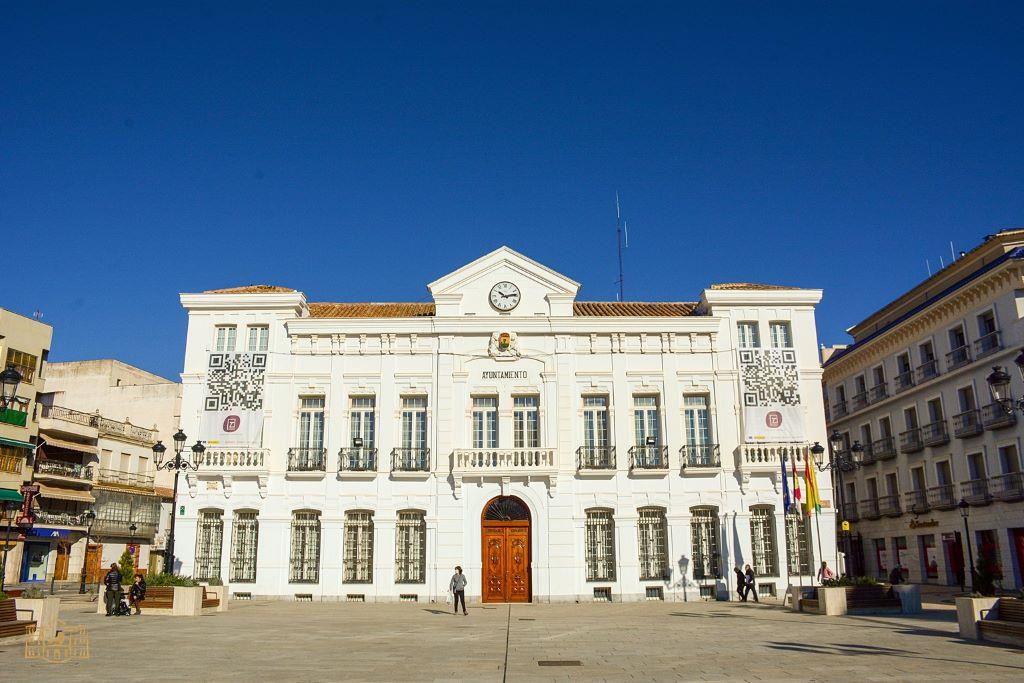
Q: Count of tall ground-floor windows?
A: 10